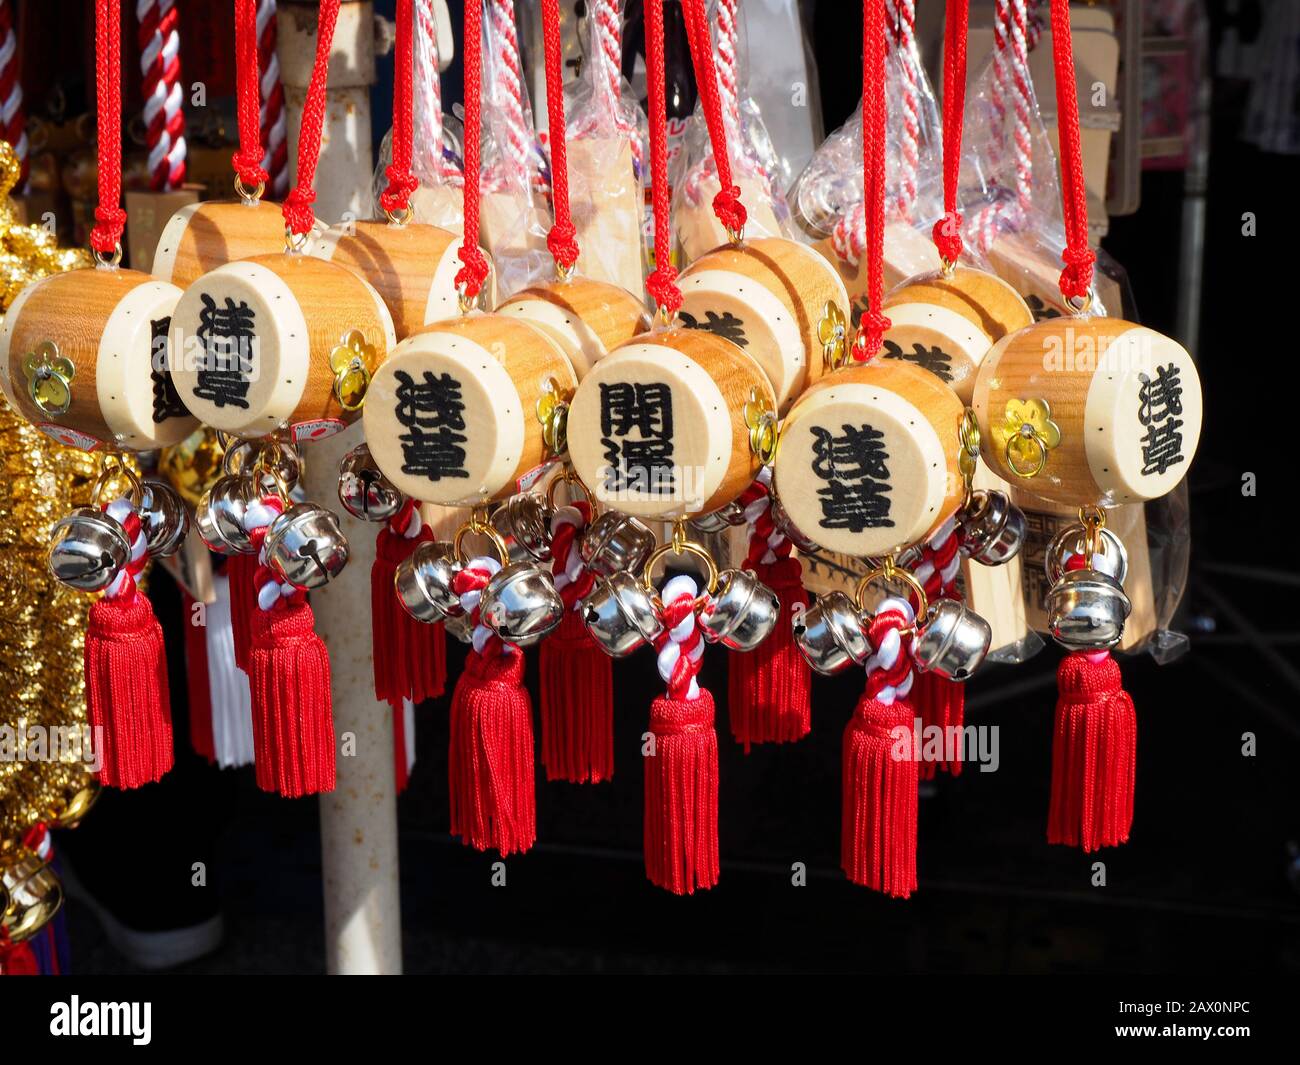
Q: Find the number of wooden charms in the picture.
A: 11